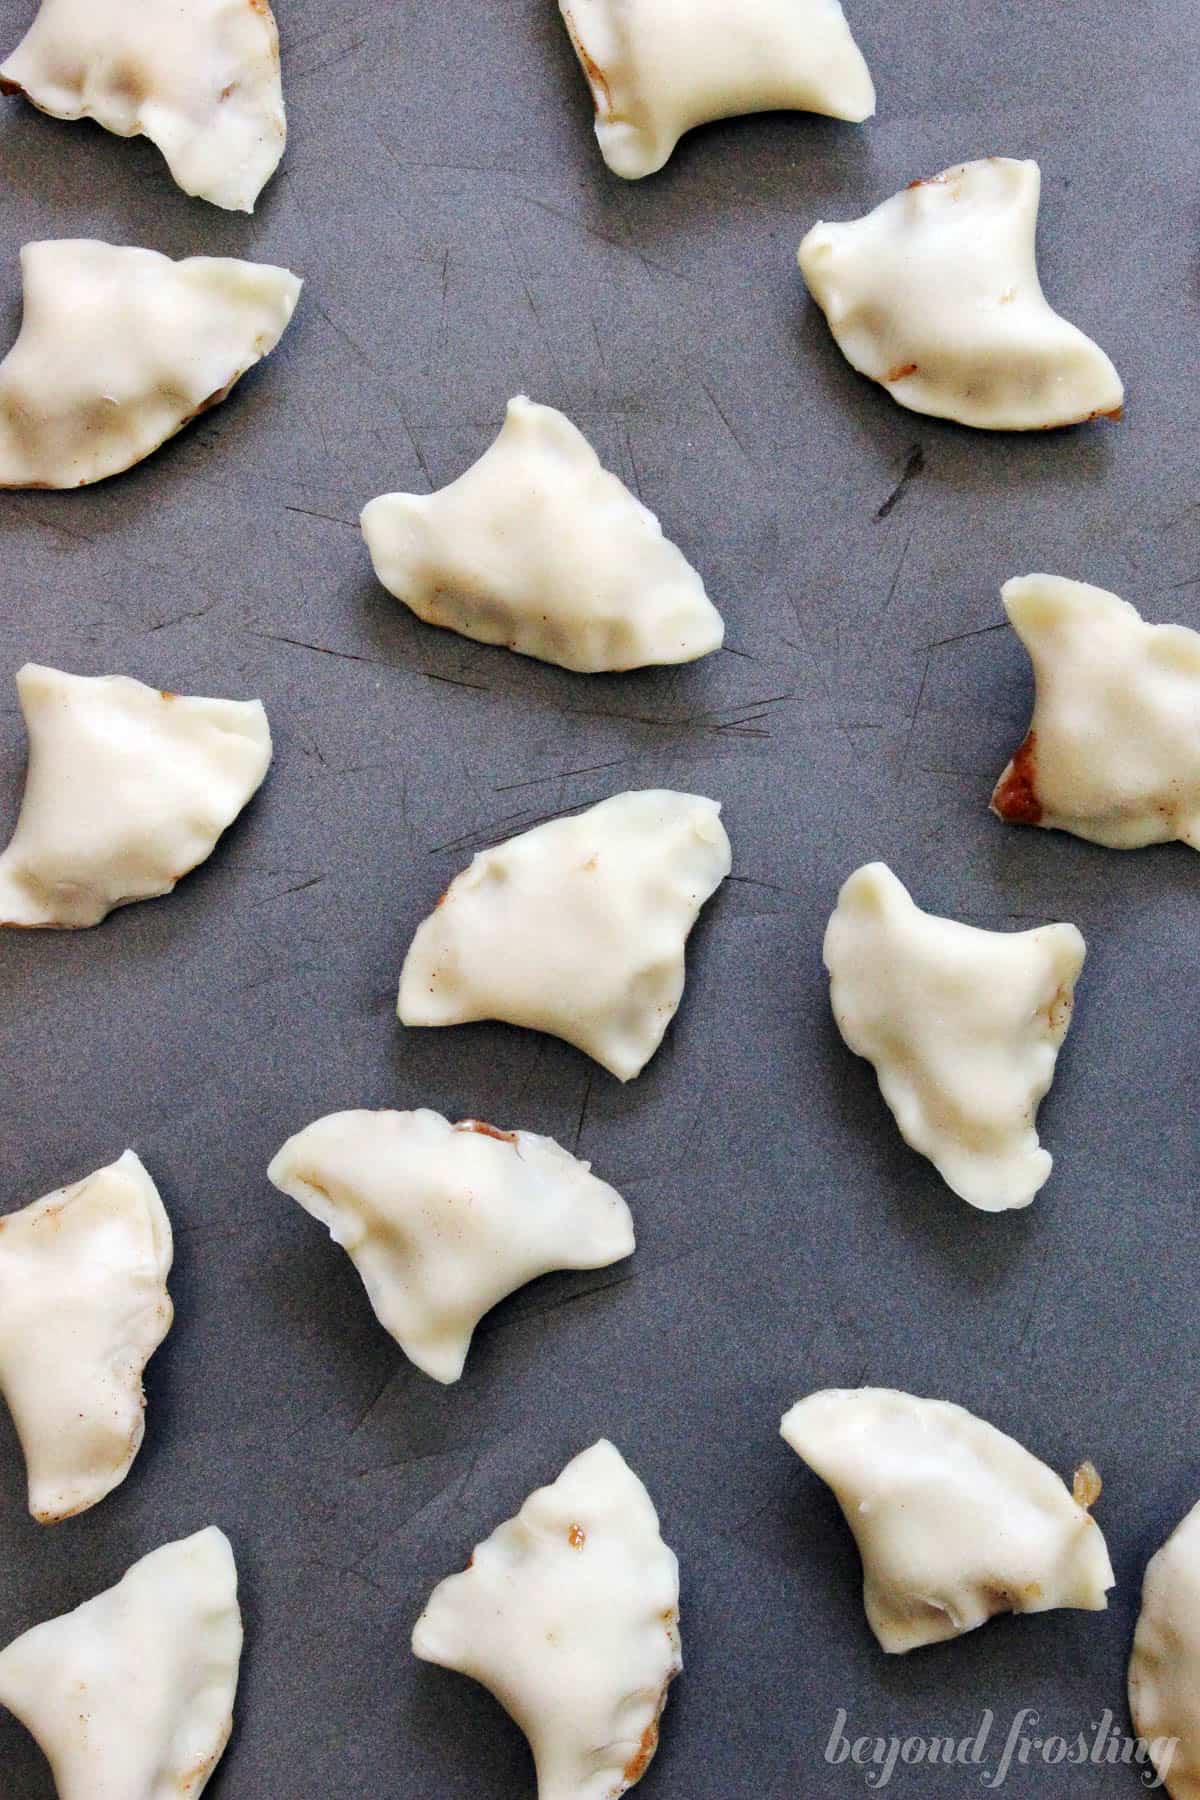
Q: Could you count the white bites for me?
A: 15